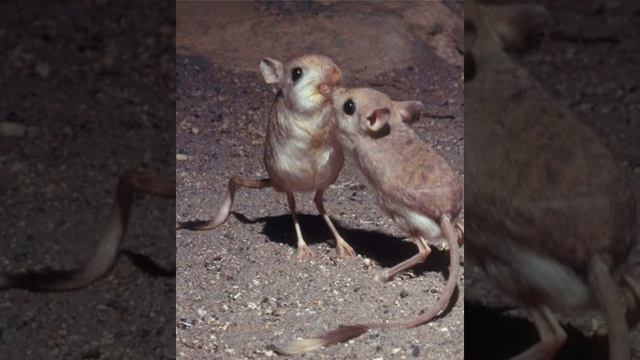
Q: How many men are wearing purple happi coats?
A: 0